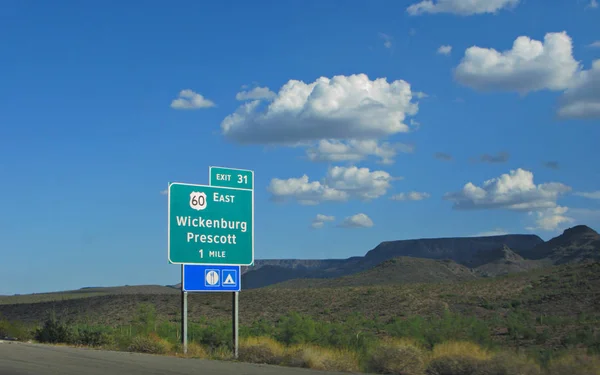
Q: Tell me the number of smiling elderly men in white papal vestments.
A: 0